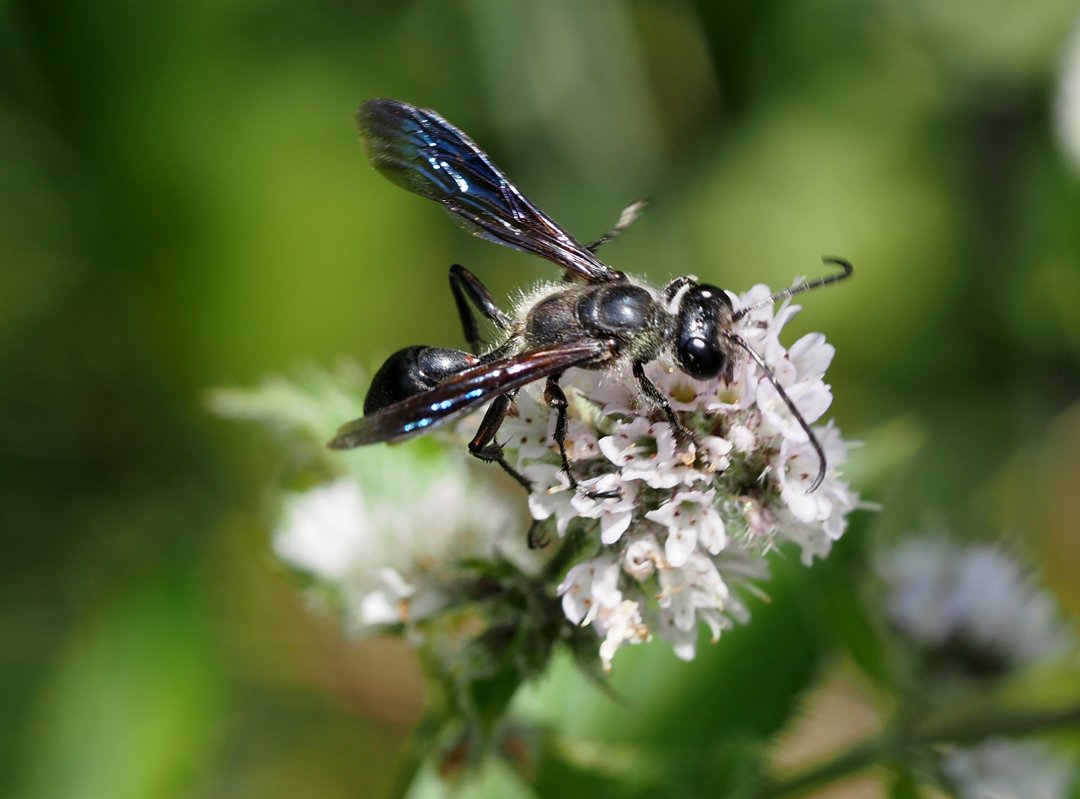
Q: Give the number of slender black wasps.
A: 1